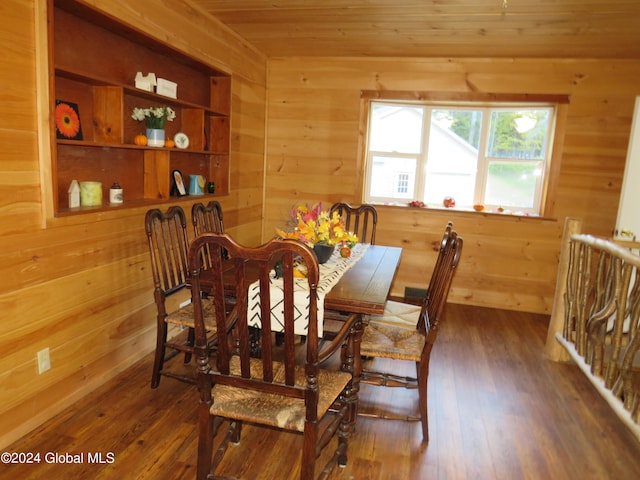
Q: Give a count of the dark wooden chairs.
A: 6